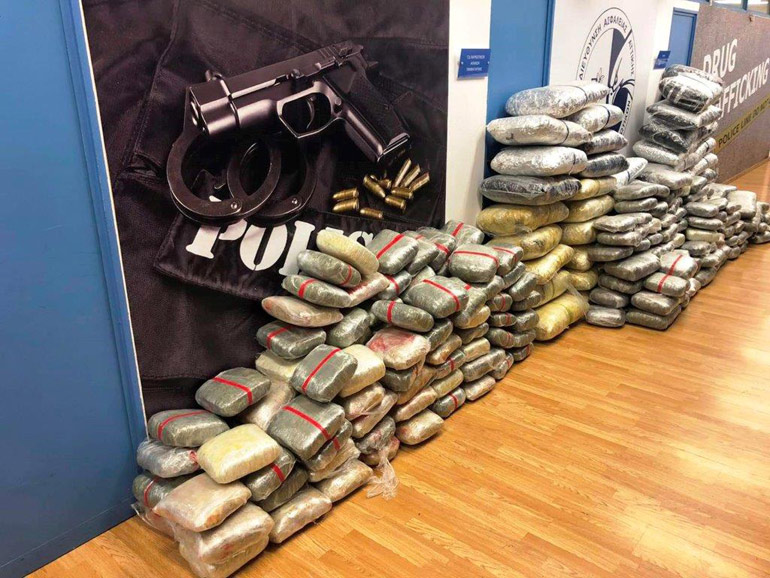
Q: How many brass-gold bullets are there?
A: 10